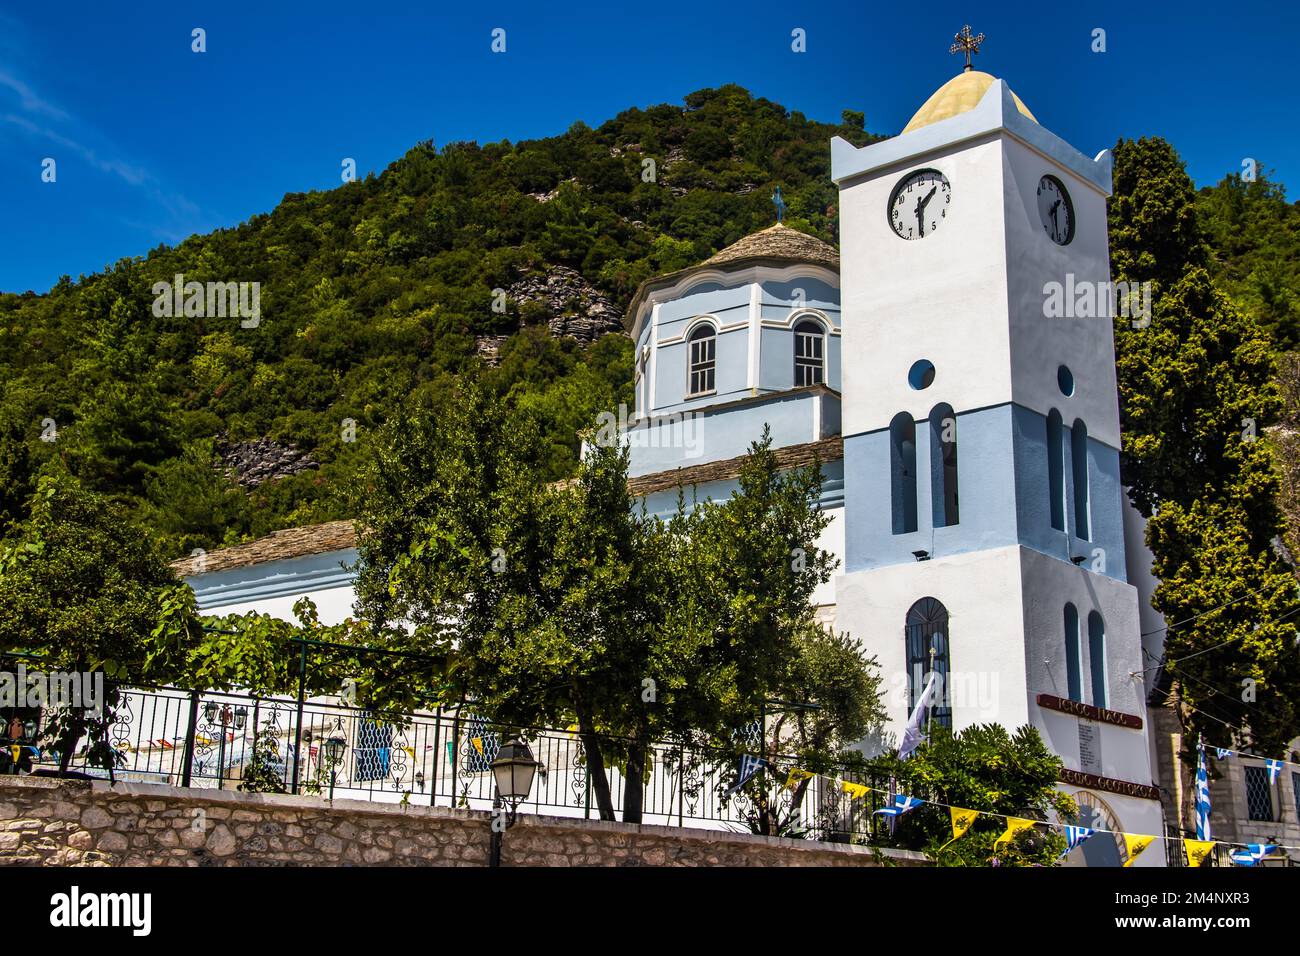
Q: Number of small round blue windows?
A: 2